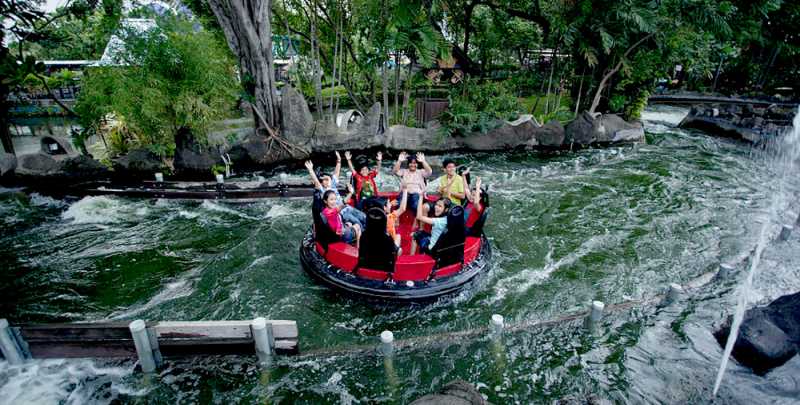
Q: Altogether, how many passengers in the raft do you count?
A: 8